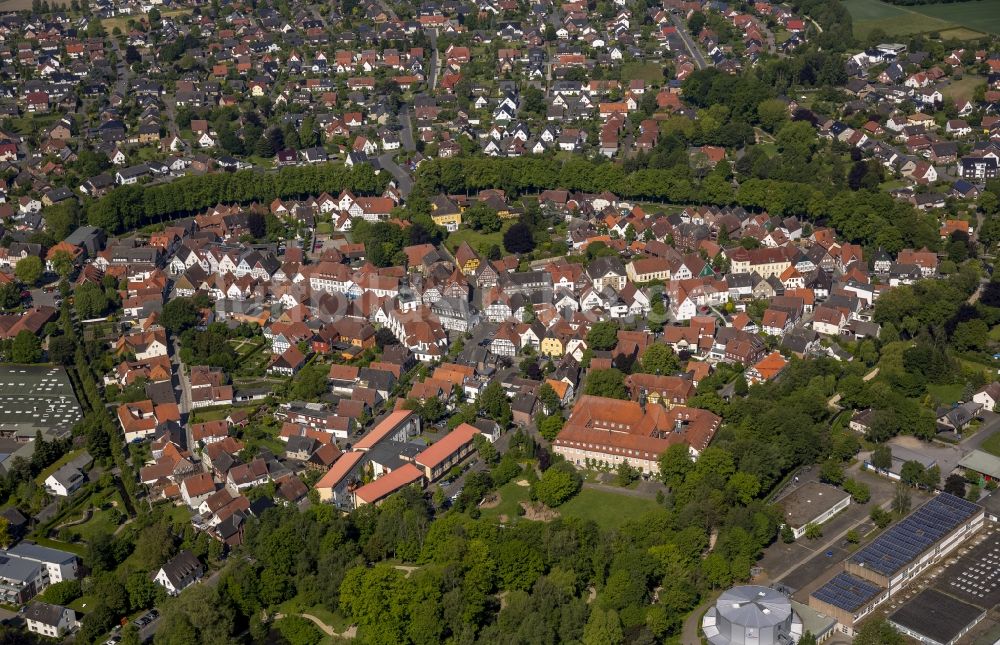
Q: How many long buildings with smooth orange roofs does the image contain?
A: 4